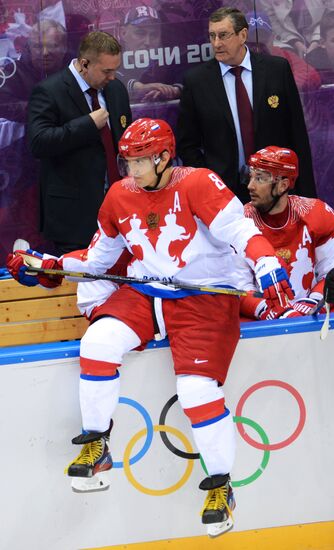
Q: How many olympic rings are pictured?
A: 5